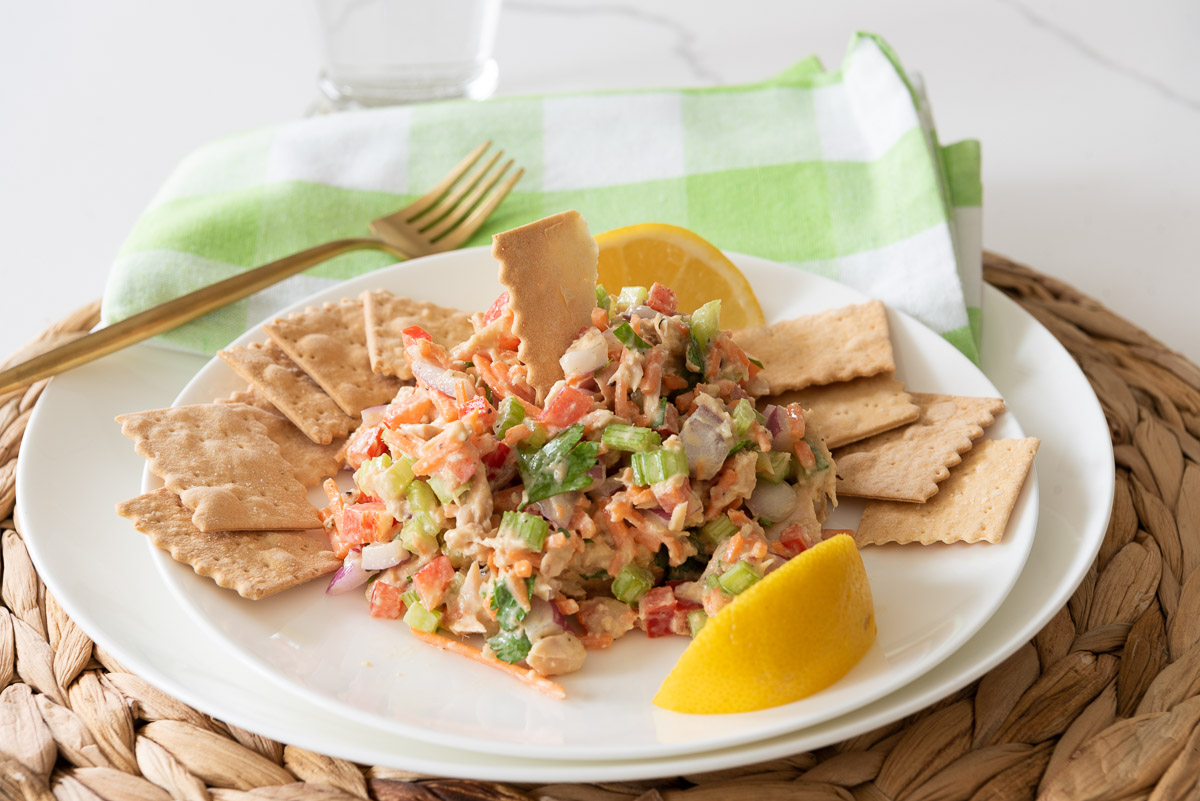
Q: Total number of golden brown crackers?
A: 11